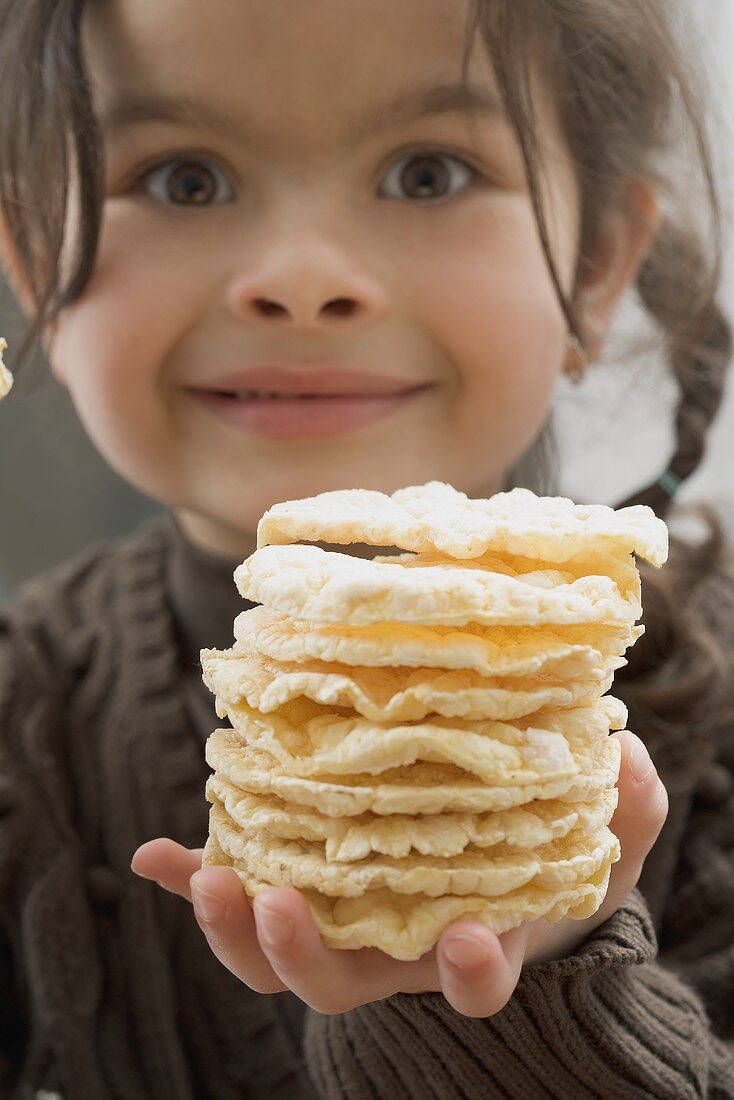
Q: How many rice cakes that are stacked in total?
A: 9